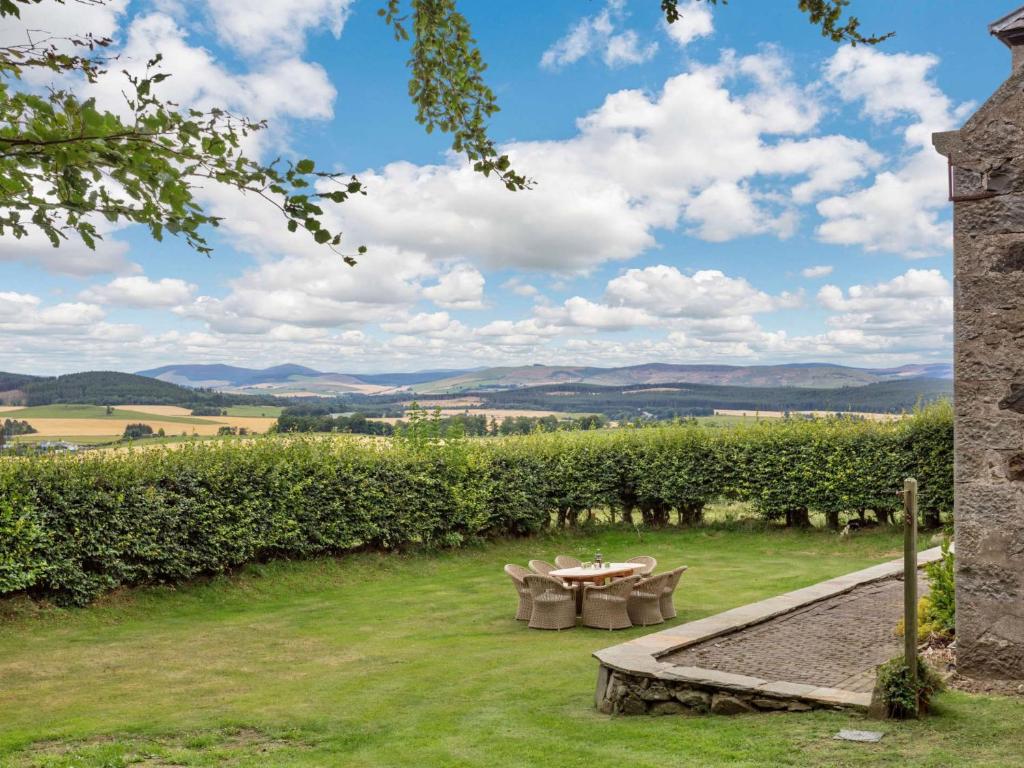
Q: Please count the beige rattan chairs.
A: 8